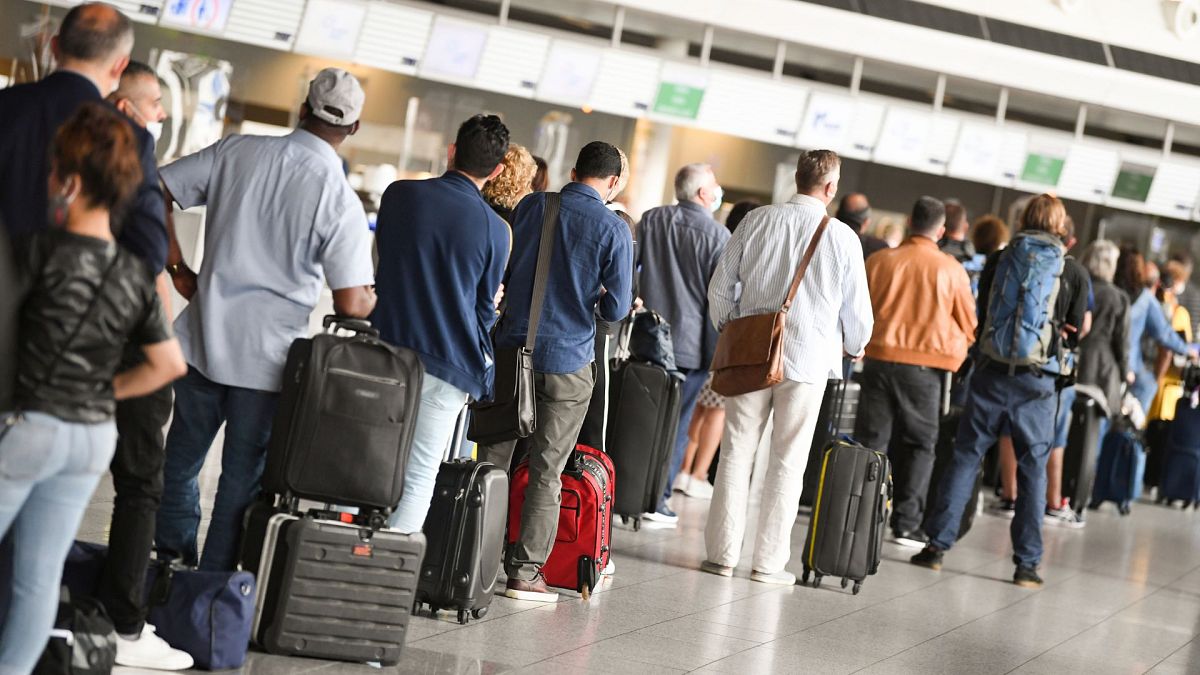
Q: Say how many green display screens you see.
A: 3